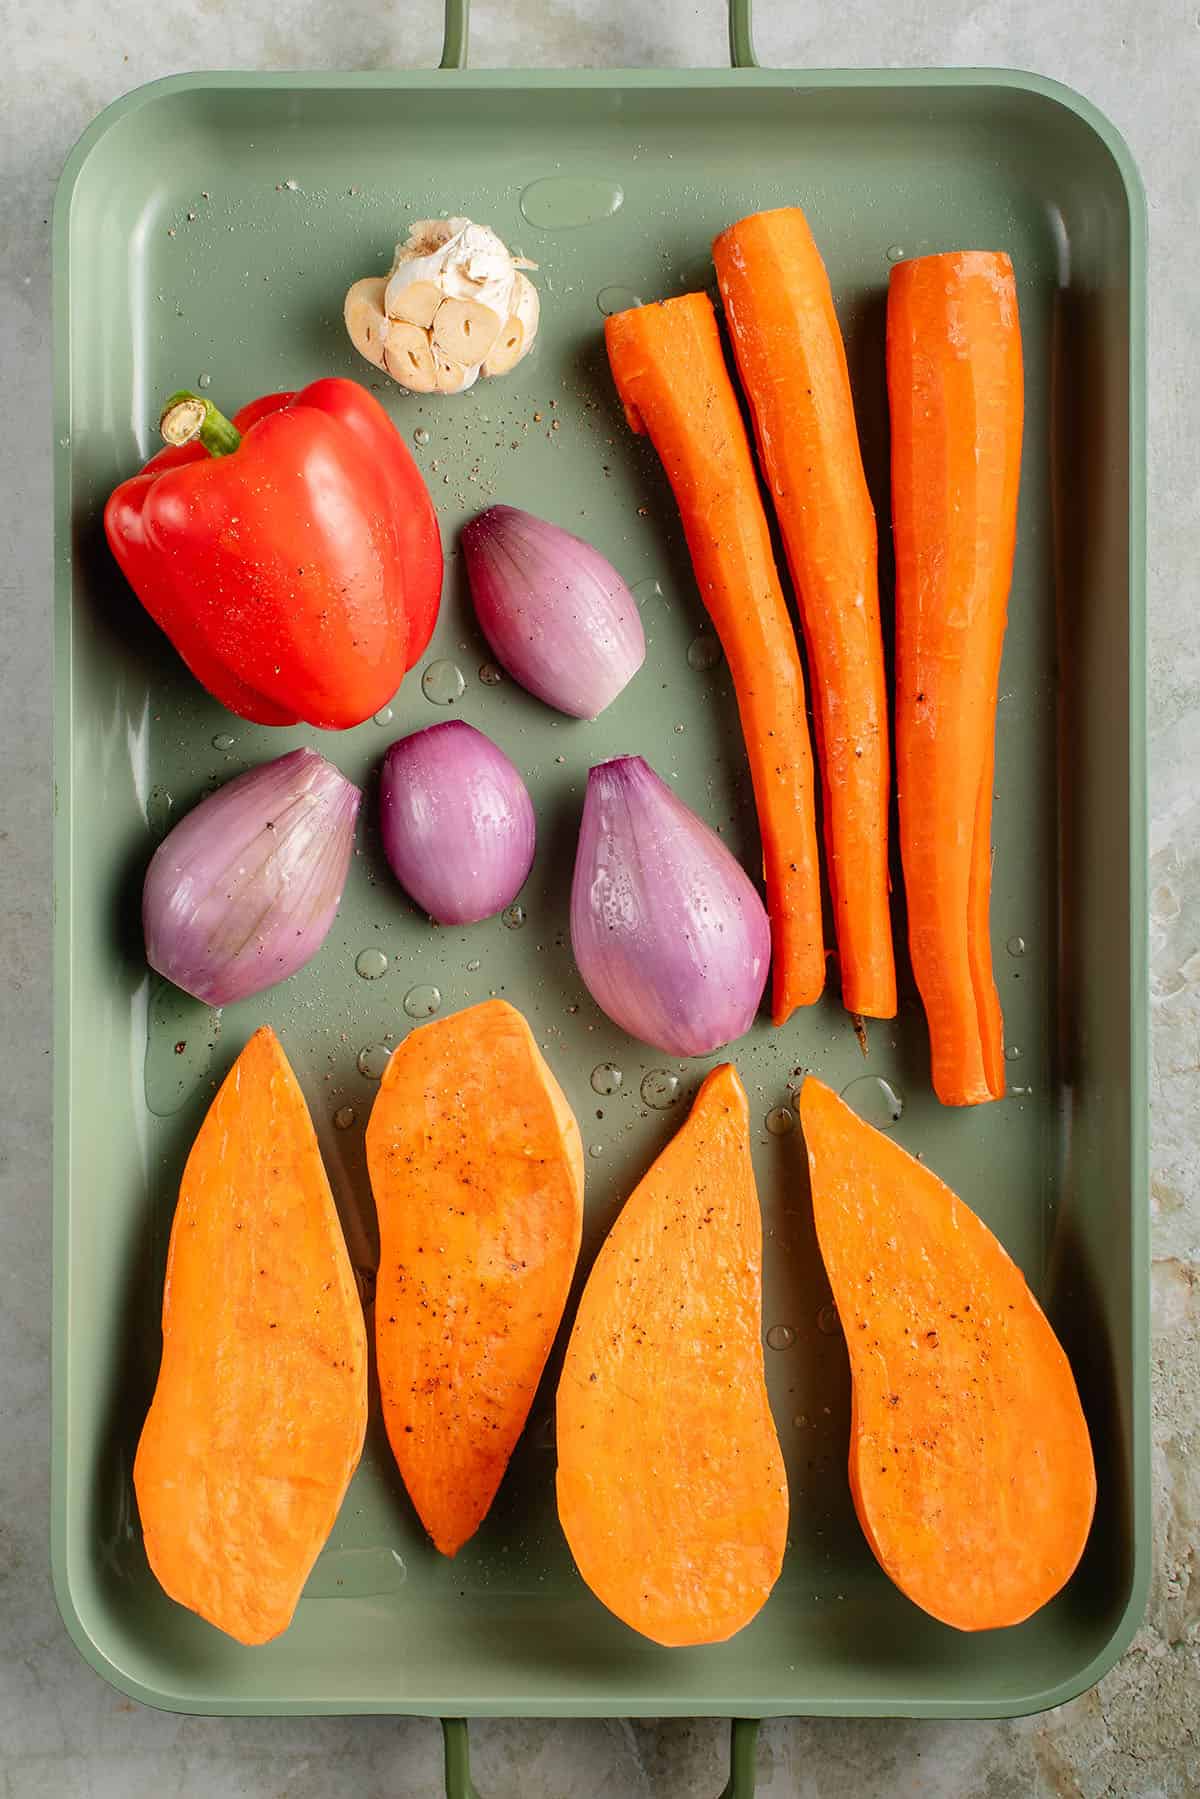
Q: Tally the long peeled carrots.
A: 3